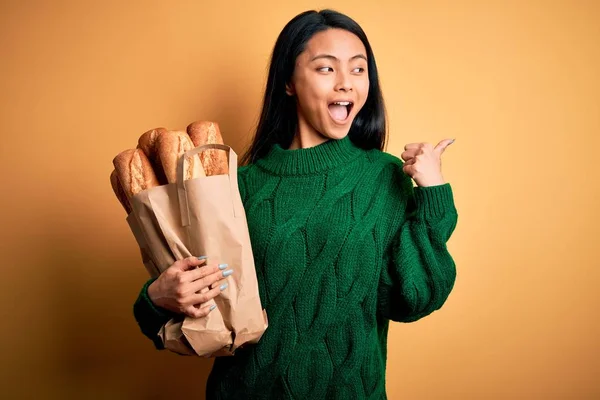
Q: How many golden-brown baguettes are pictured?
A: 5